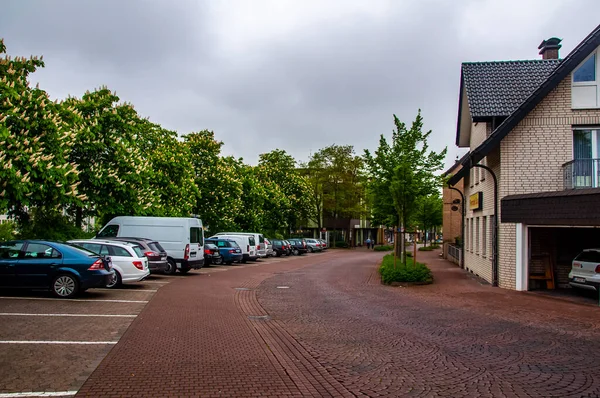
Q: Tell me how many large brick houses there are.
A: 1